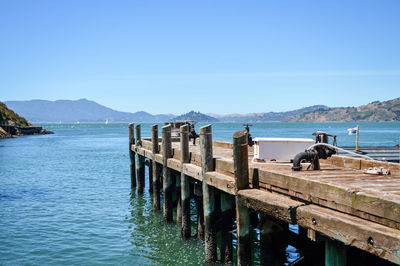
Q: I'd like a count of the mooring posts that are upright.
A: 7